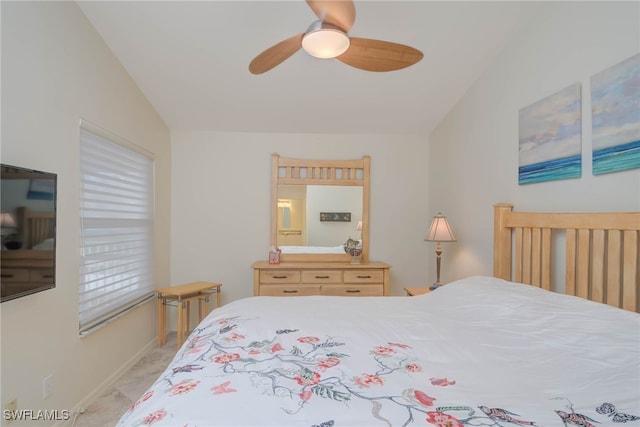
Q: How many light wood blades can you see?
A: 3